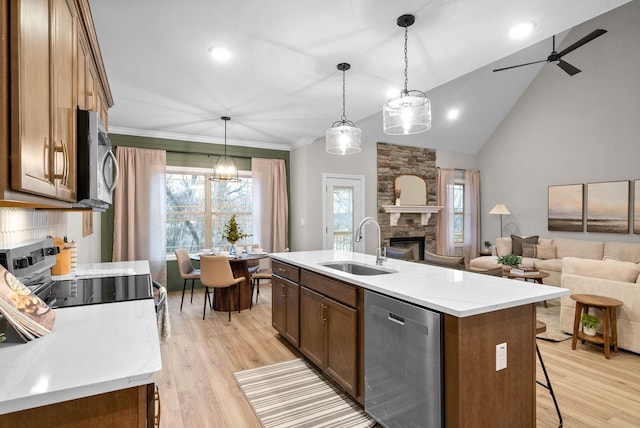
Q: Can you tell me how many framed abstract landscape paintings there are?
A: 3